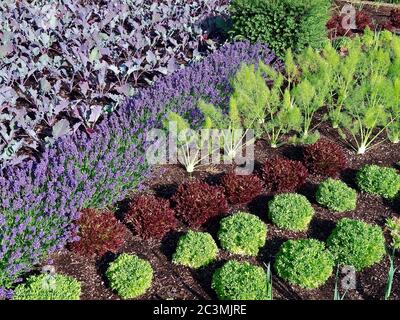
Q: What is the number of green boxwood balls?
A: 10